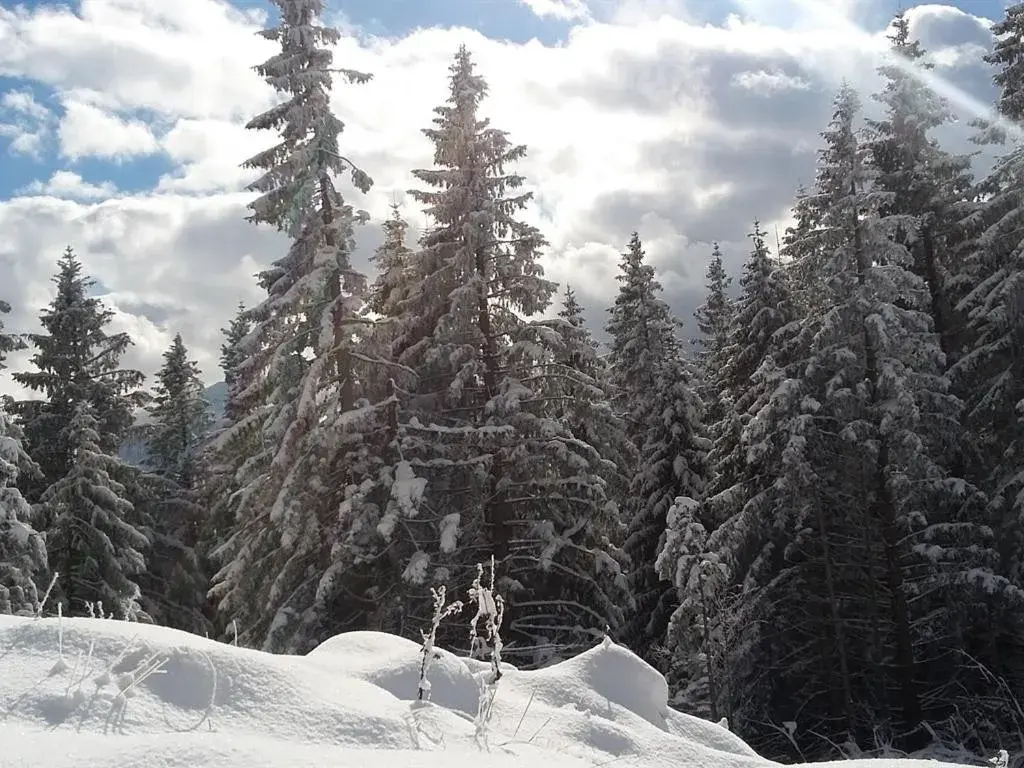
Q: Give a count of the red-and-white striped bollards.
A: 0